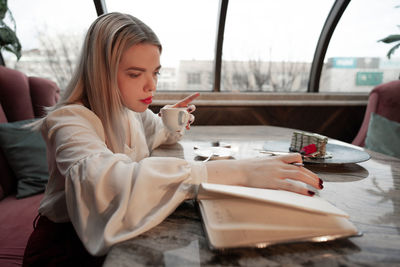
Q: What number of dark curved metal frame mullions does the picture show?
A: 3